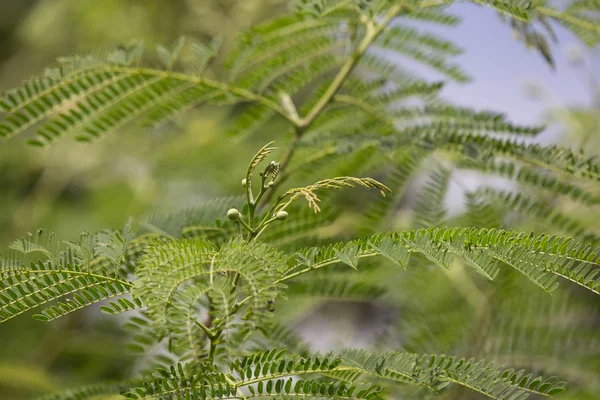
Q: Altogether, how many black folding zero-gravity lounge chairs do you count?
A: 0